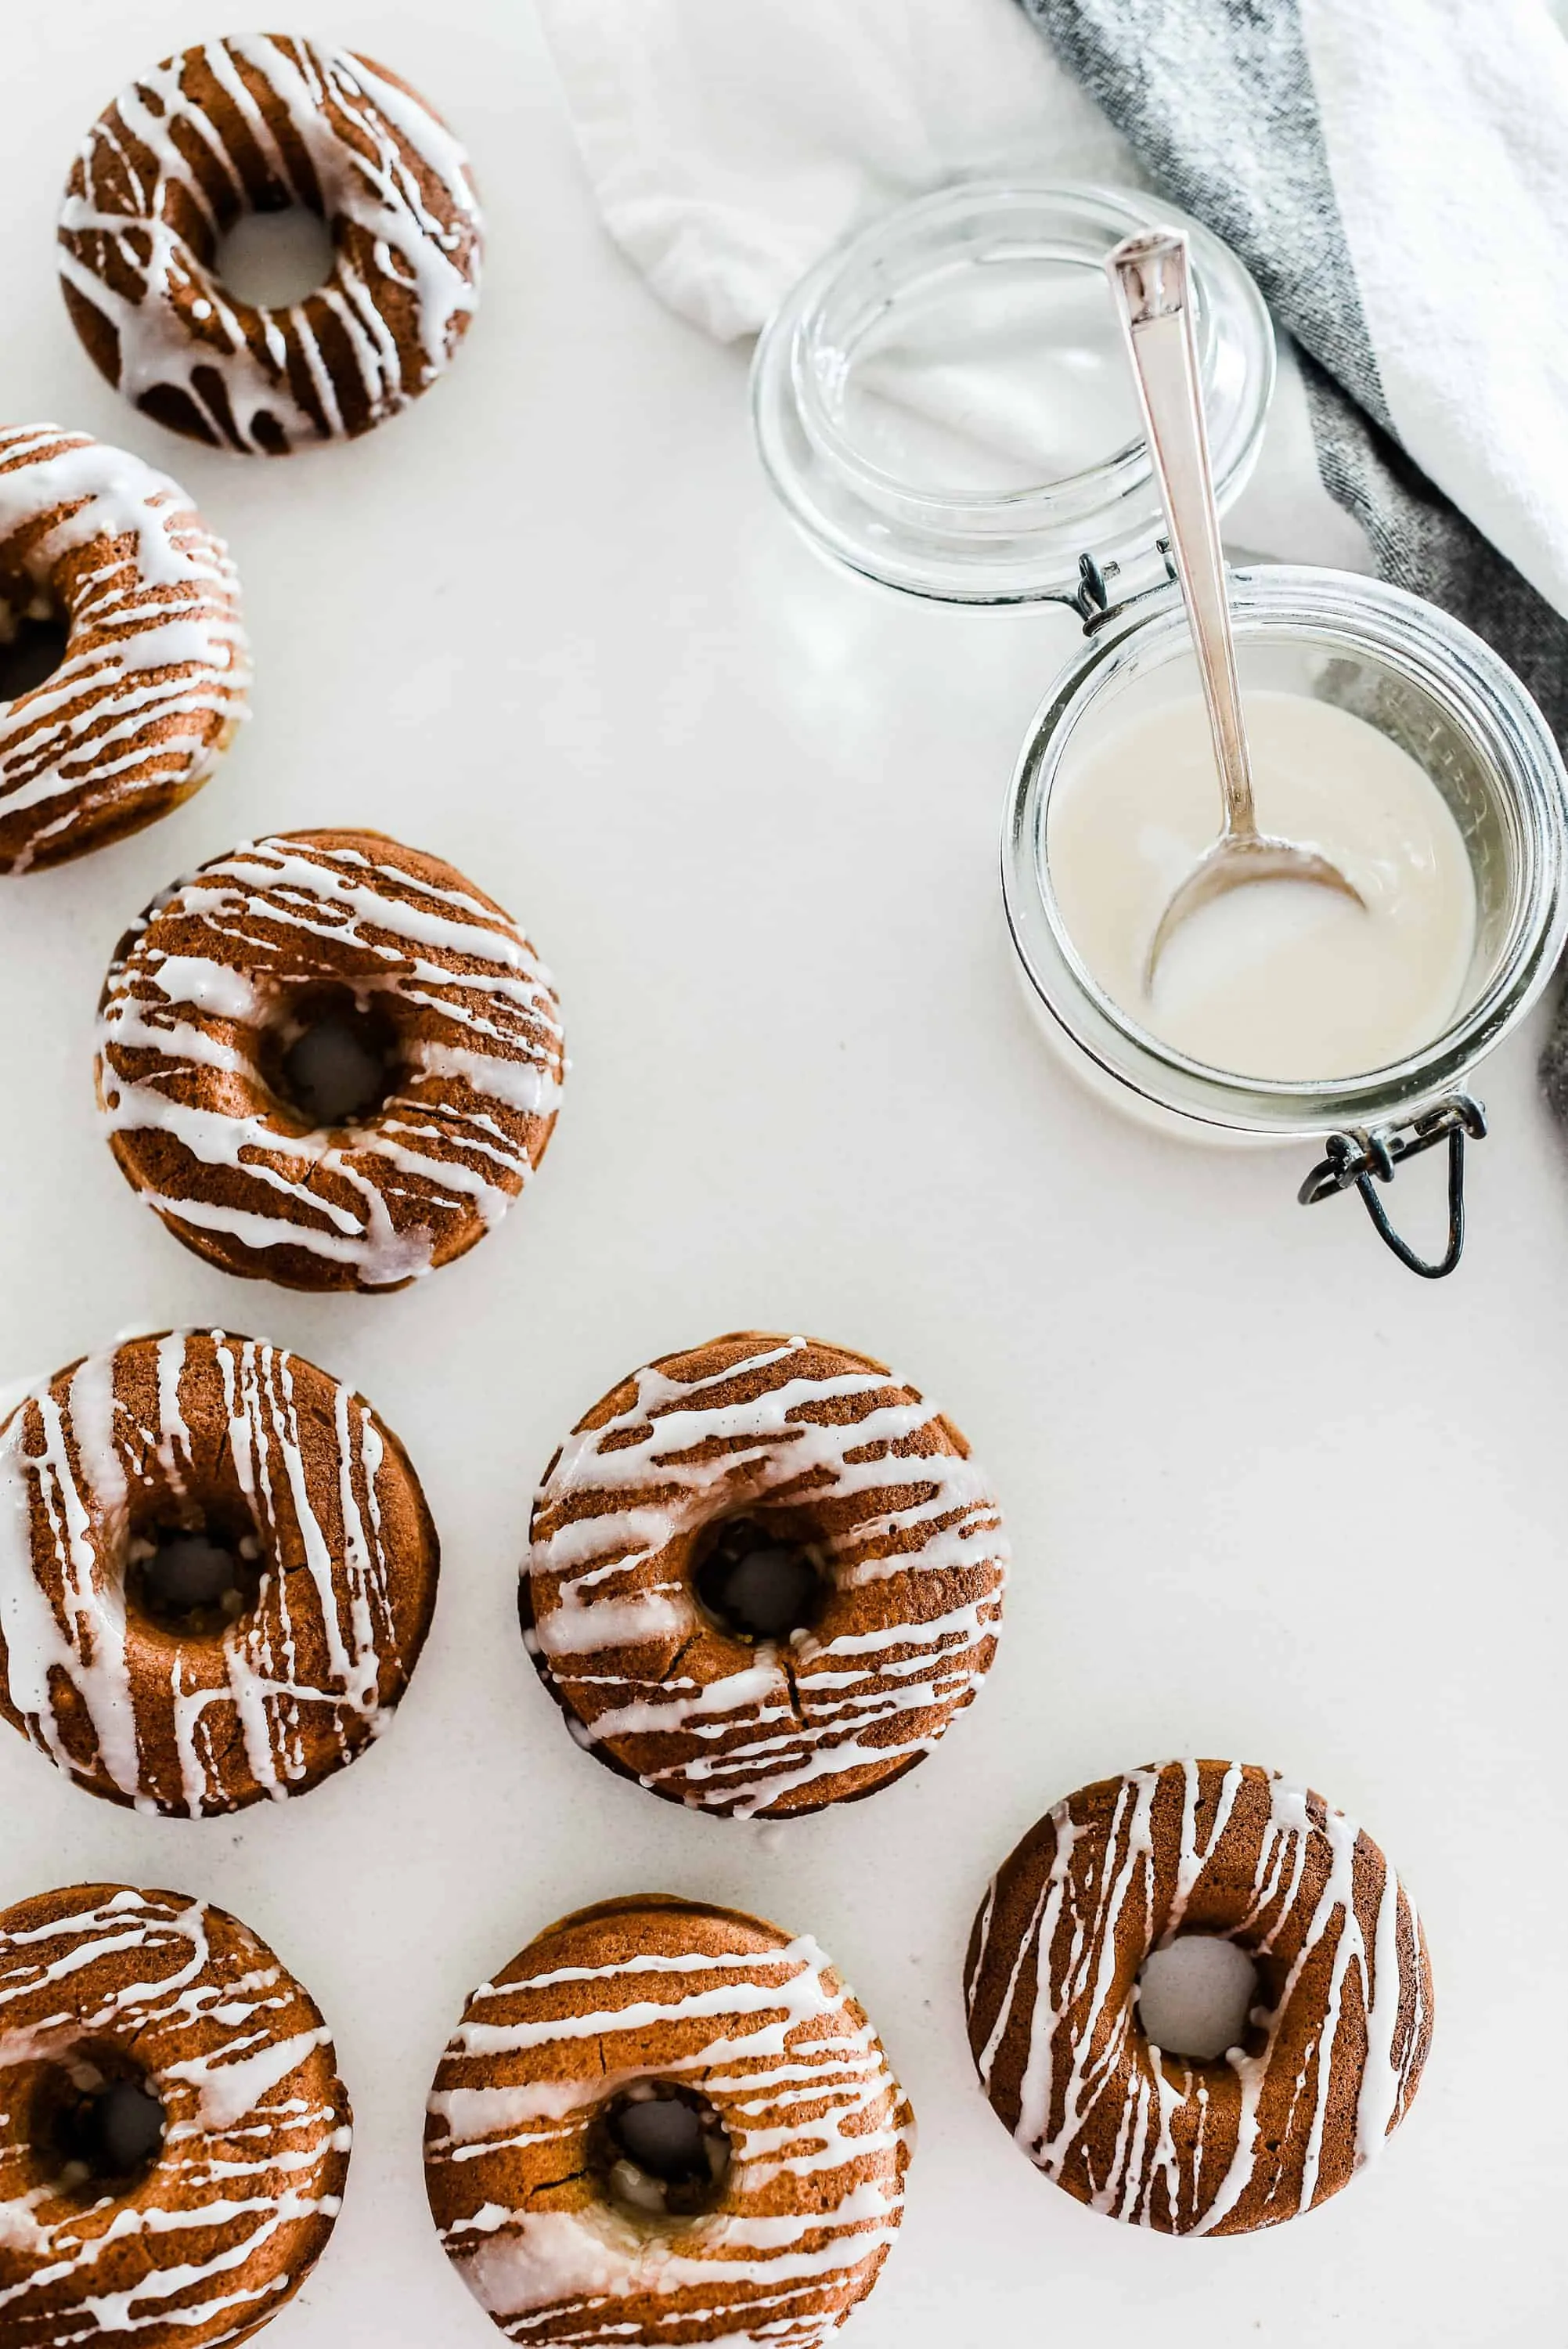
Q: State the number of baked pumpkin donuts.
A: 8